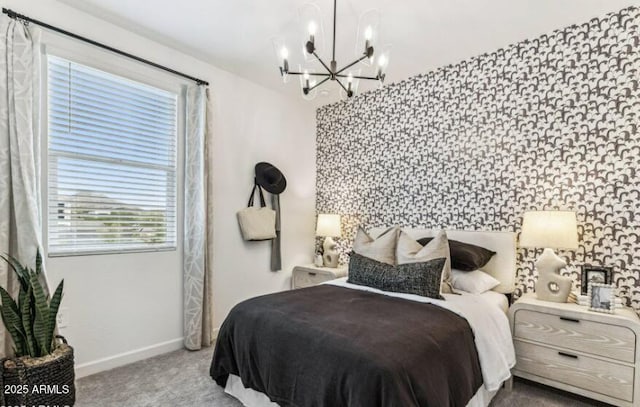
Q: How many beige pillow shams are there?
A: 2